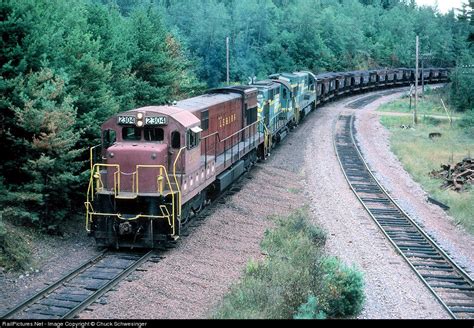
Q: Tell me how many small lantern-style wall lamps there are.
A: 0